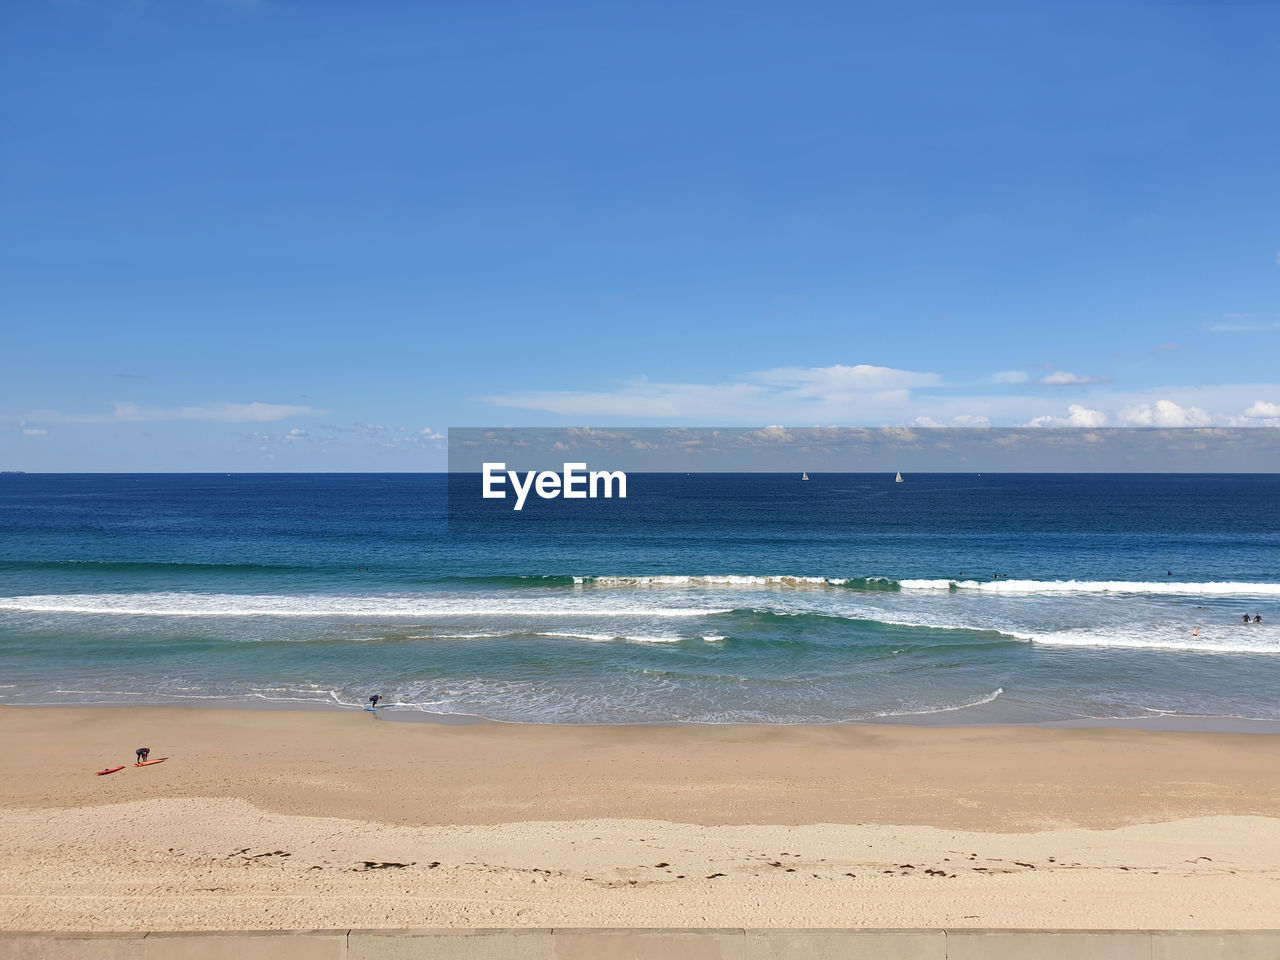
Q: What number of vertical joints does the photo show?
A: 6